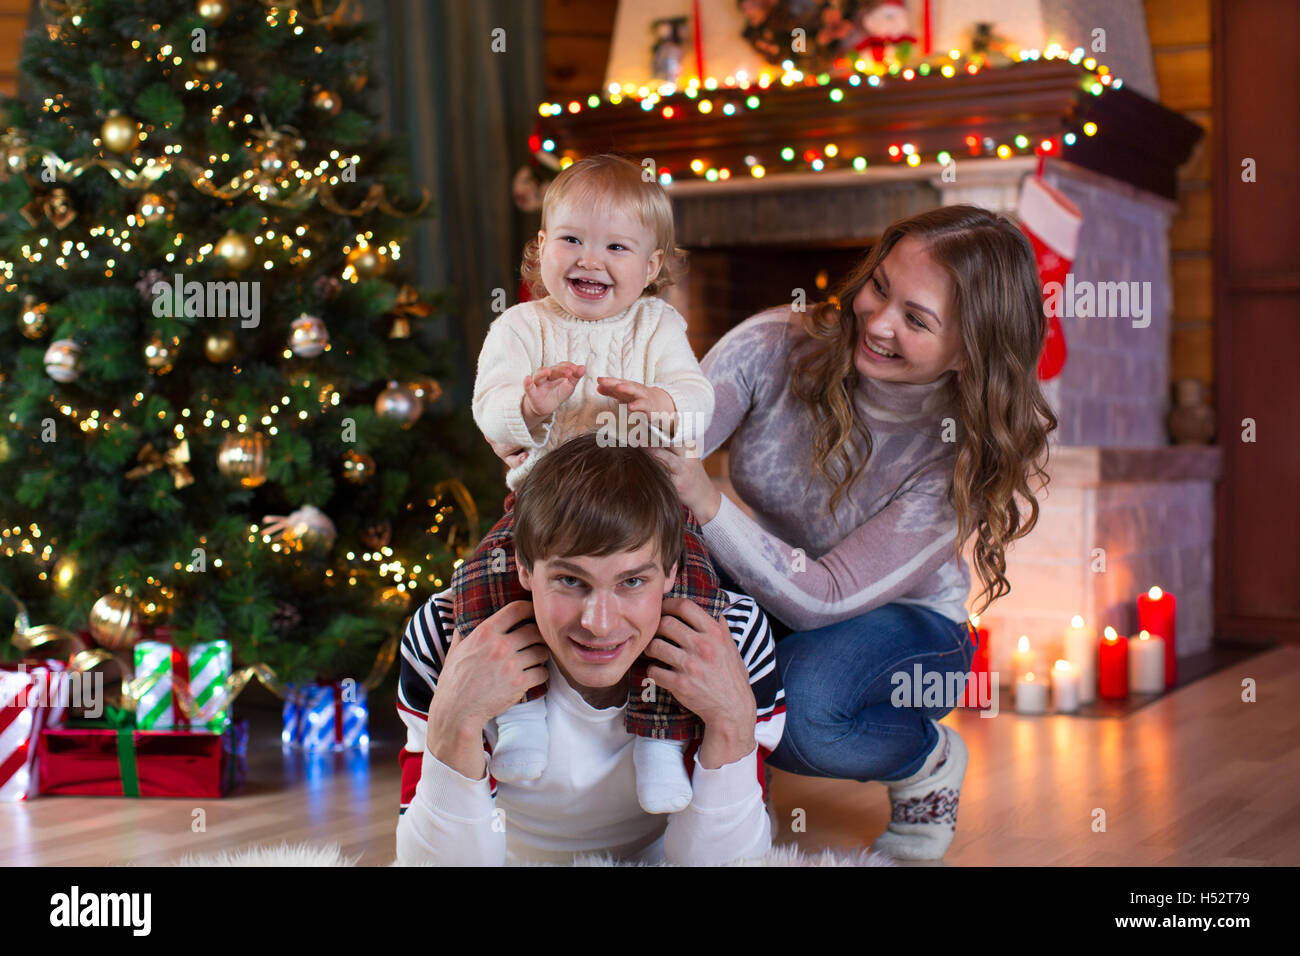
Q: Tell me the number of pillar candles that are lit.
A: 8